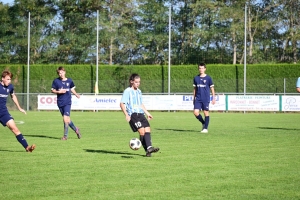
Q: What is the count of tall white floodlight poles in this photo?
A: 4